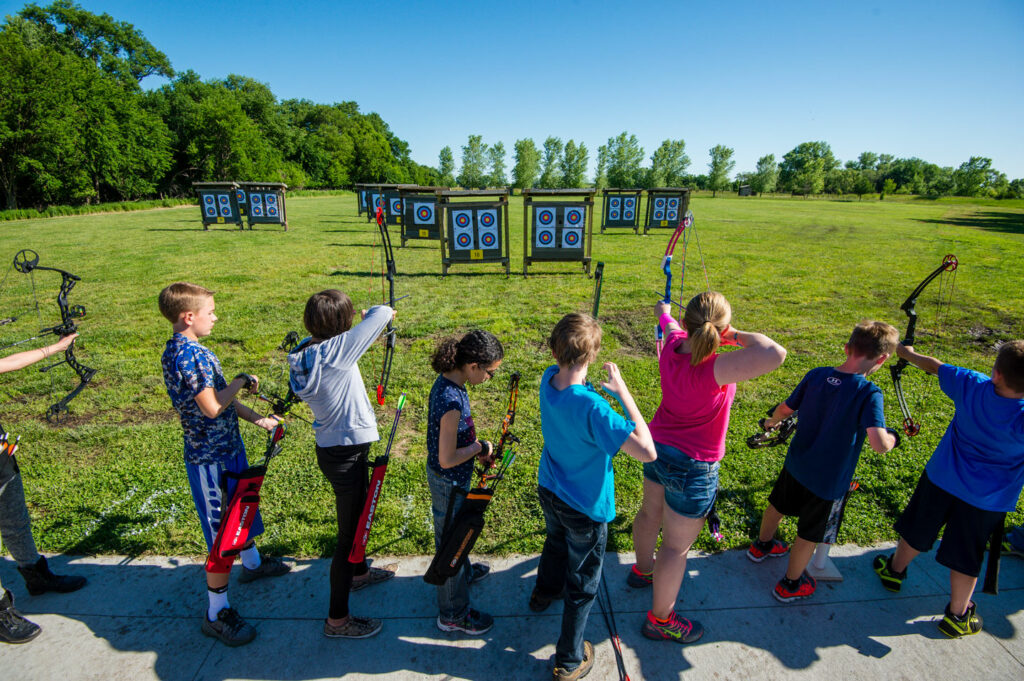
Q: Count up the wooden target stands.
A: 11